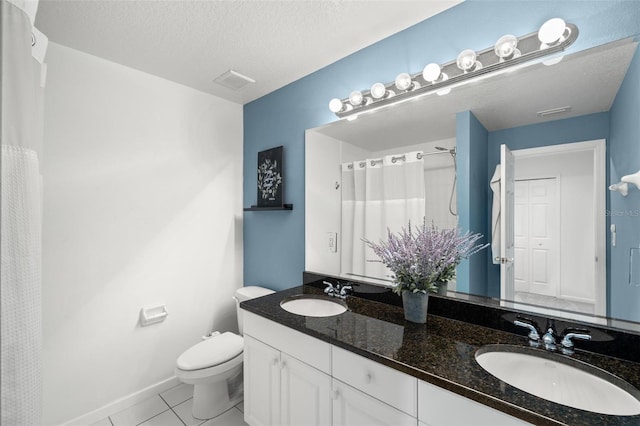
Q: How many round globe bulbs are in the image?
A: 8